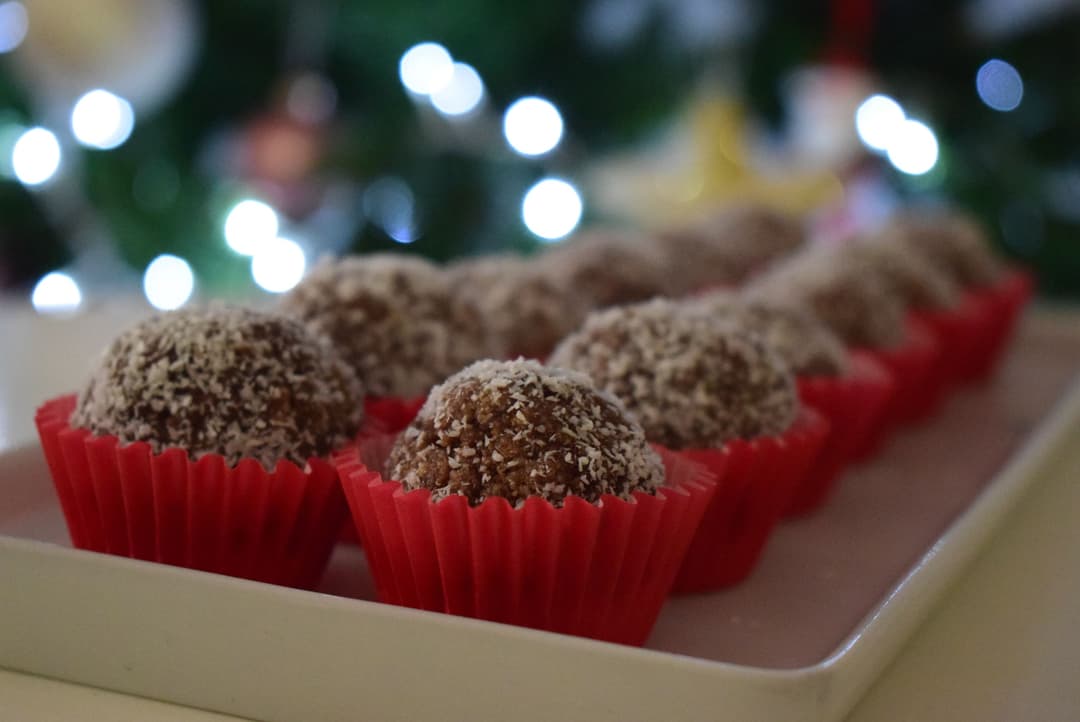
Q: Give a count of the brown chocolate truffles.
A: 12